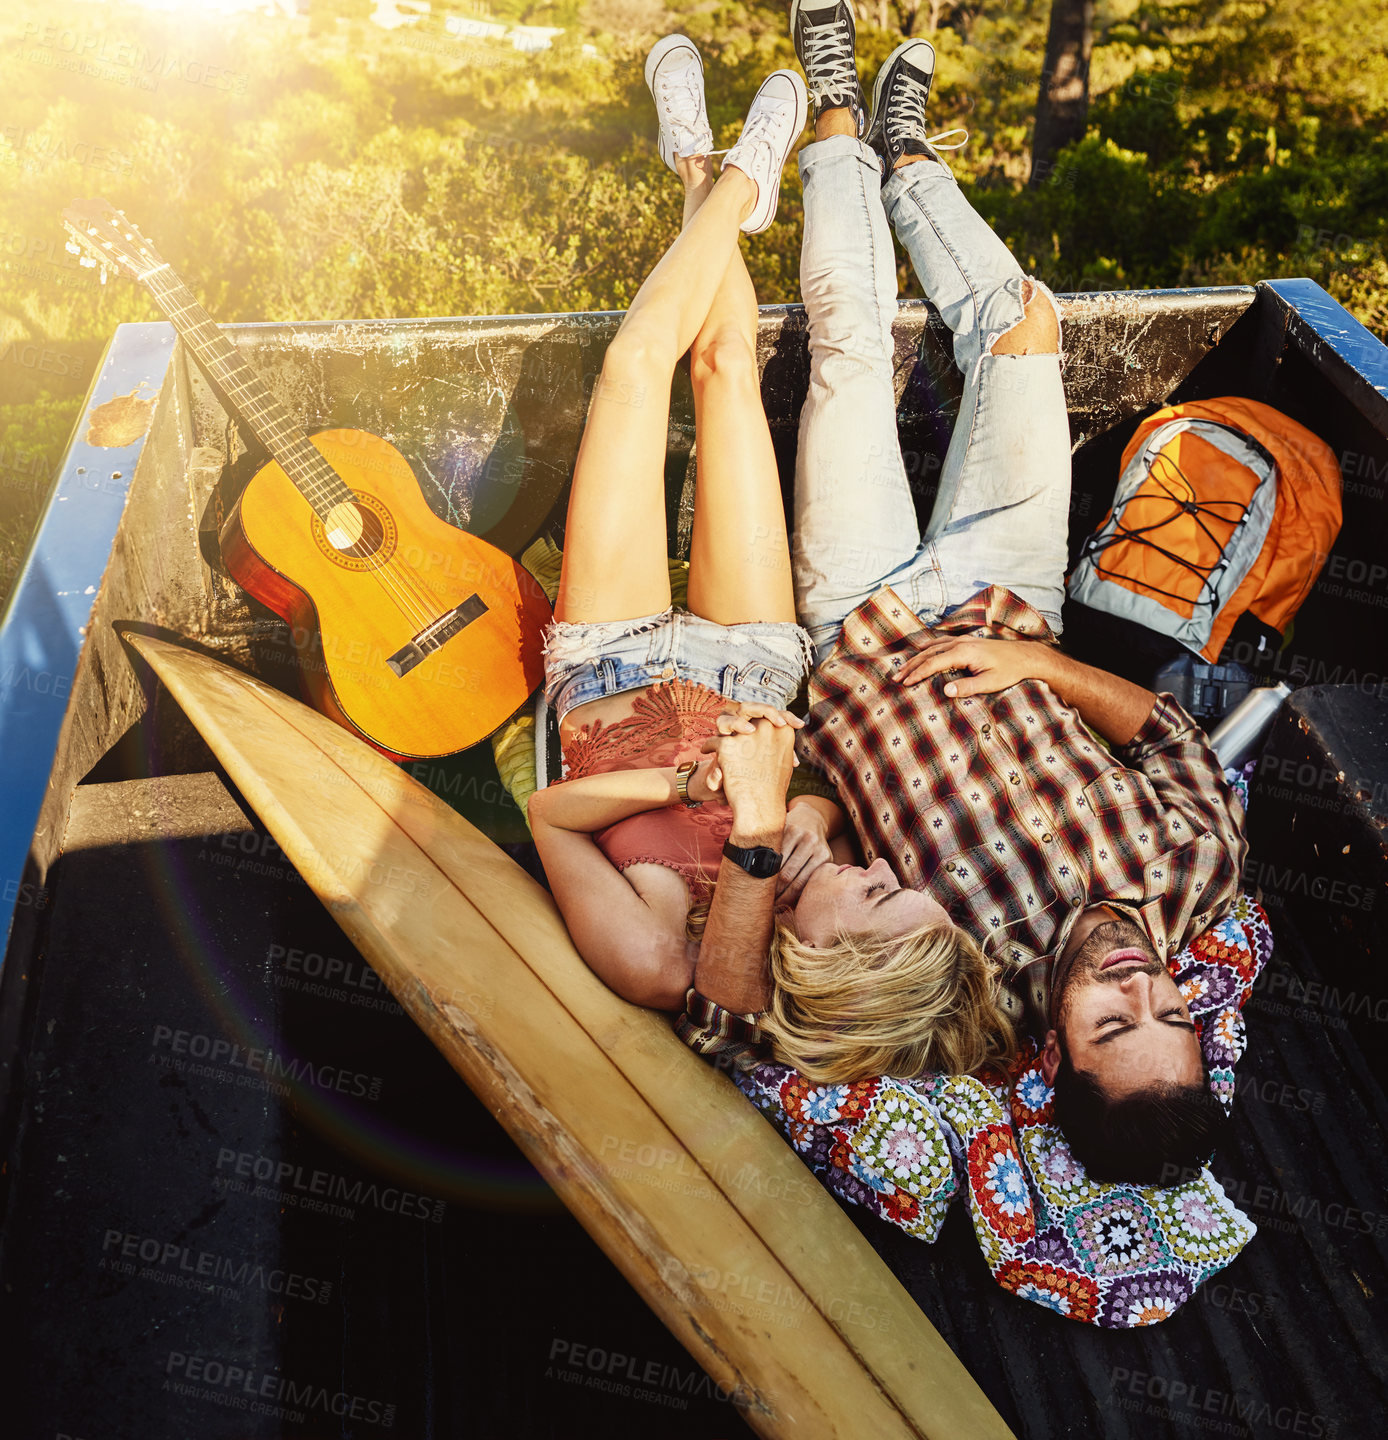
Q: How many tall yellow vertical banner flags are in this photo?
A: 0